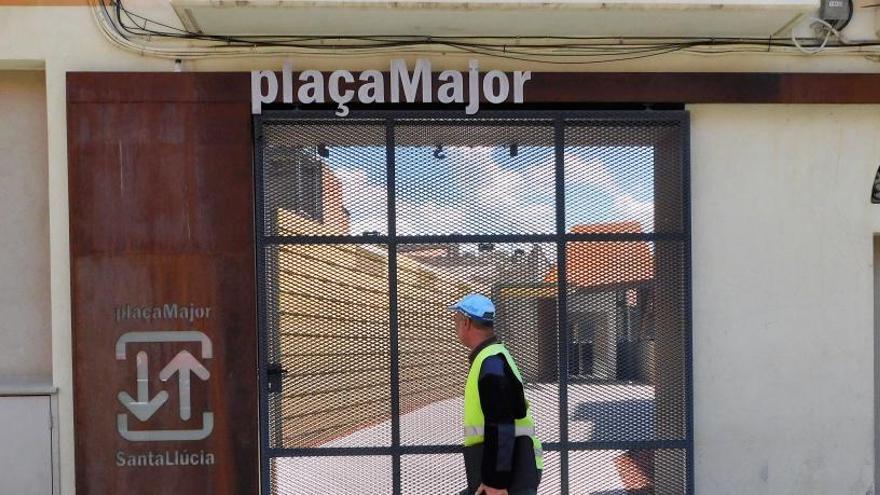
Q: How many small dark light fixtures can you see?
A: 3